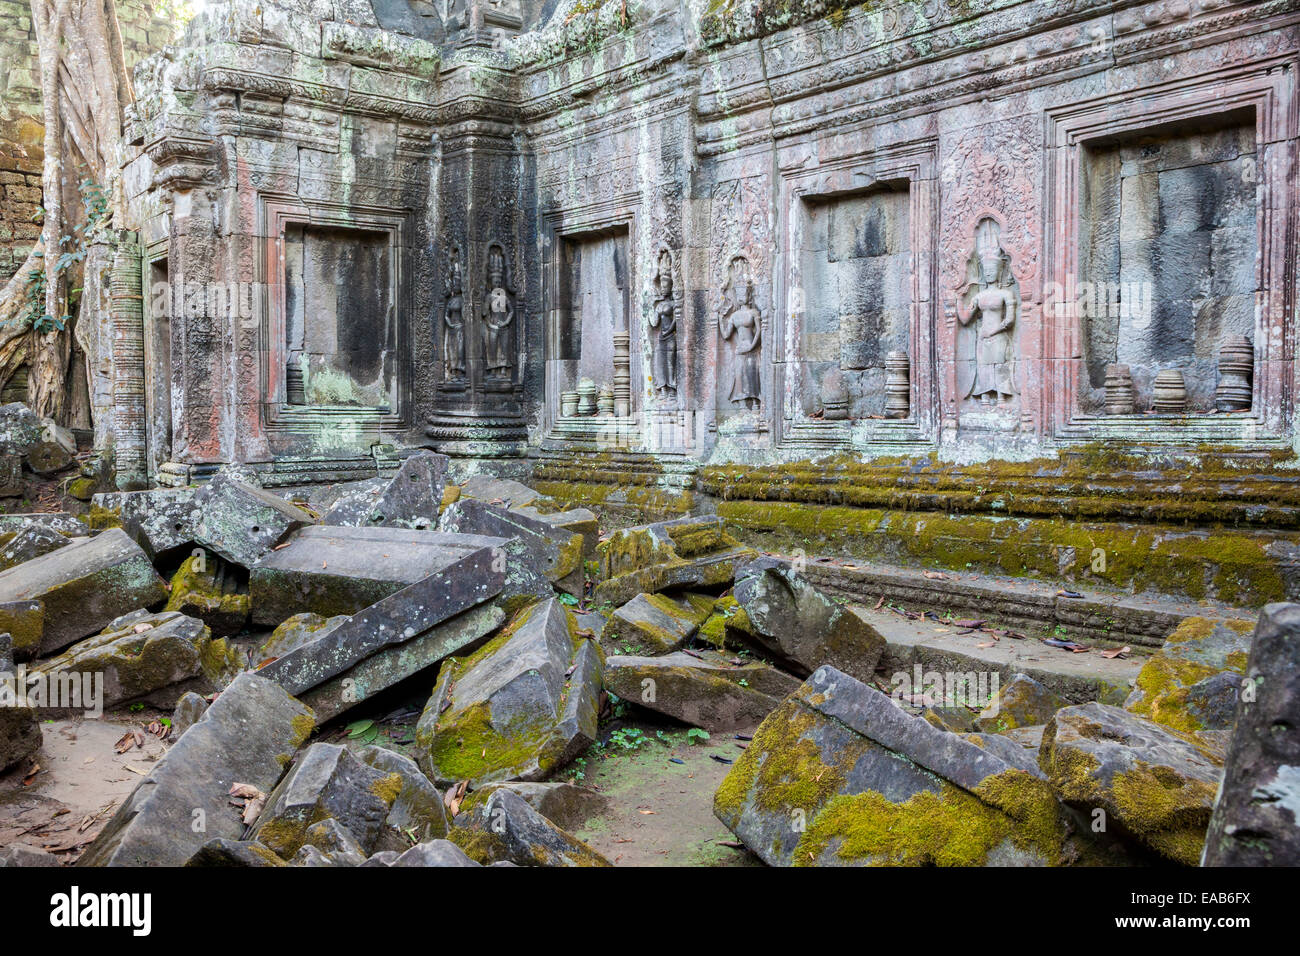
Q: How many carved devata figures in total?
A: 5